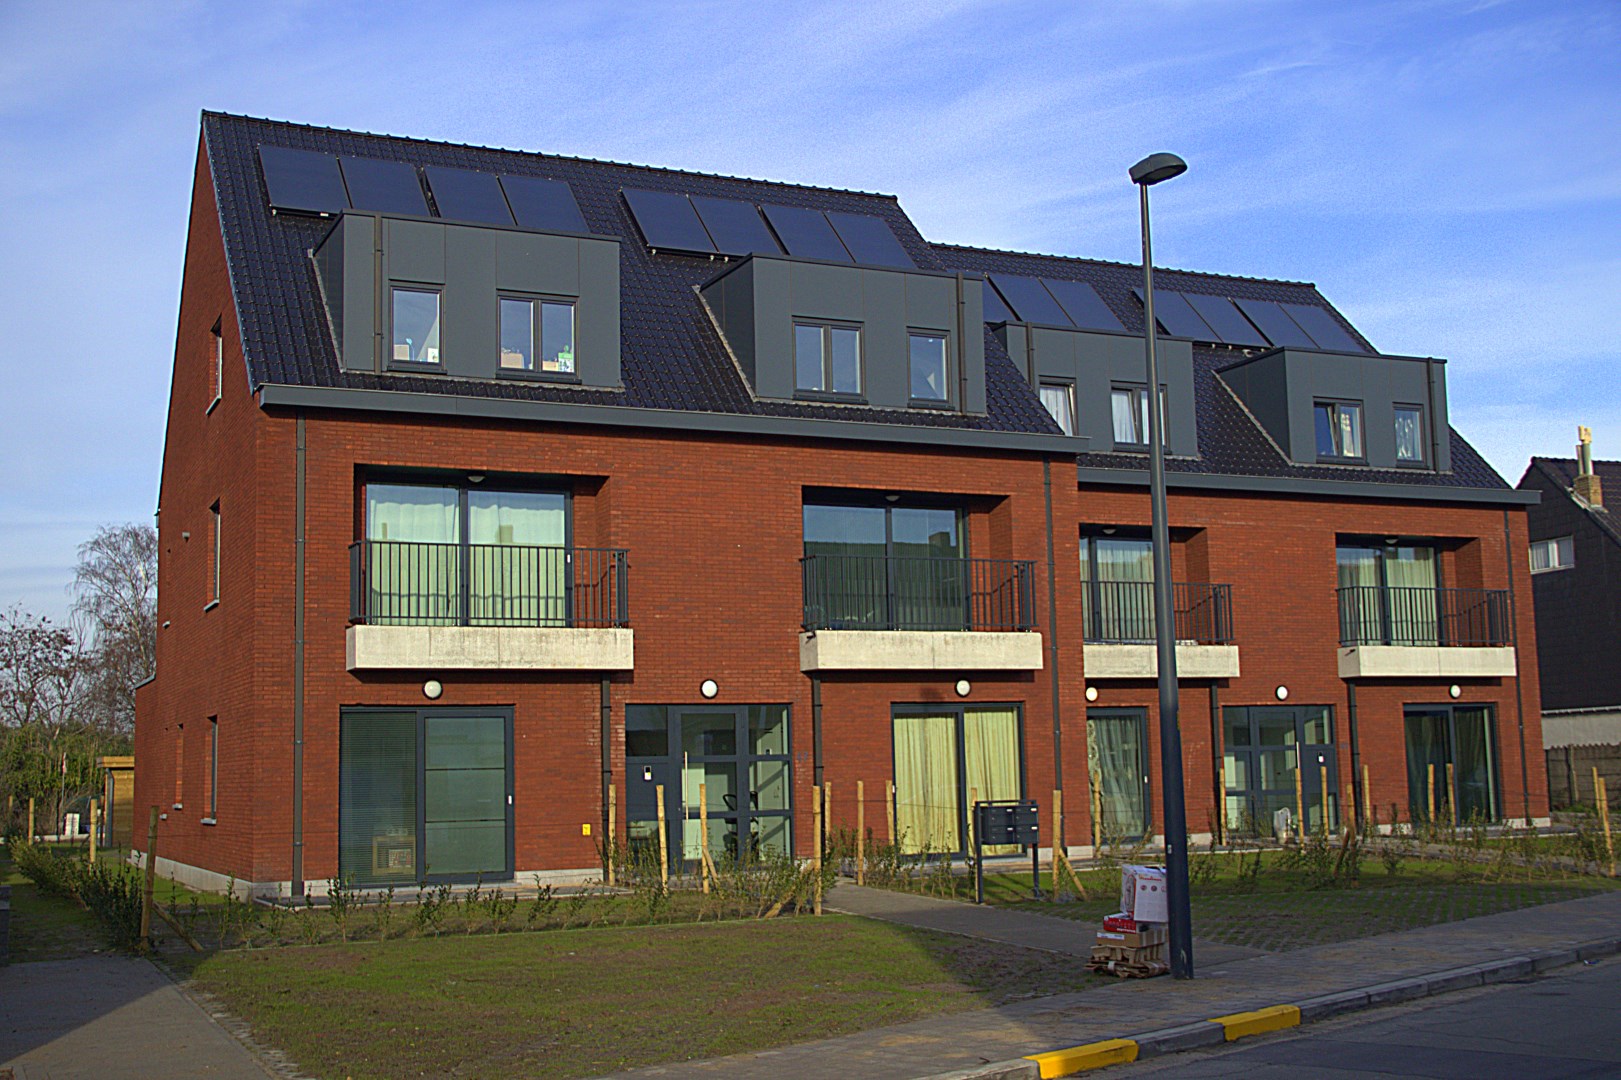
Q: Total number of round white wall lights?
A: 6